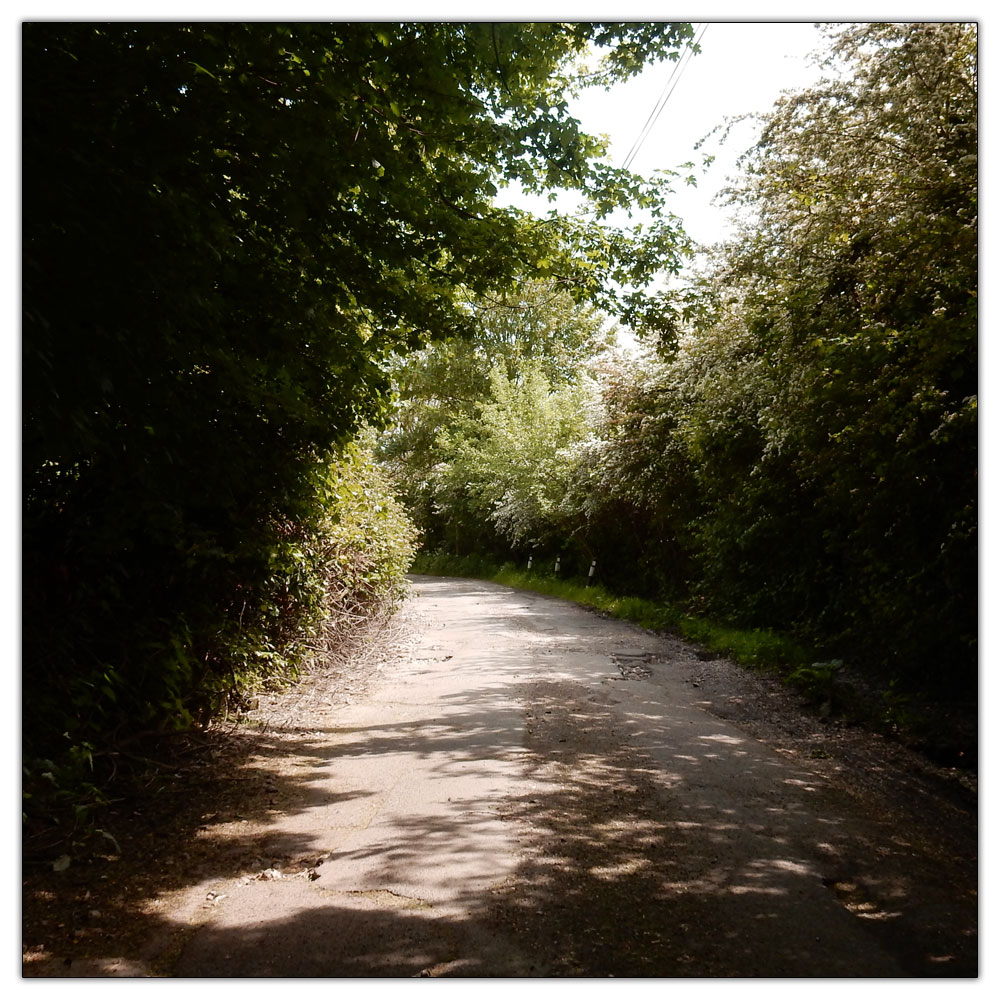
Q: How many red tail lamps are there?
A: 0